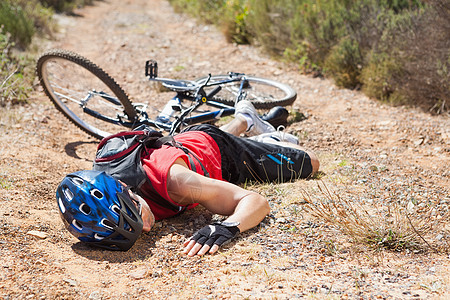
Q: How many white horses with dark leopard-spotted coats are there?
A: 0